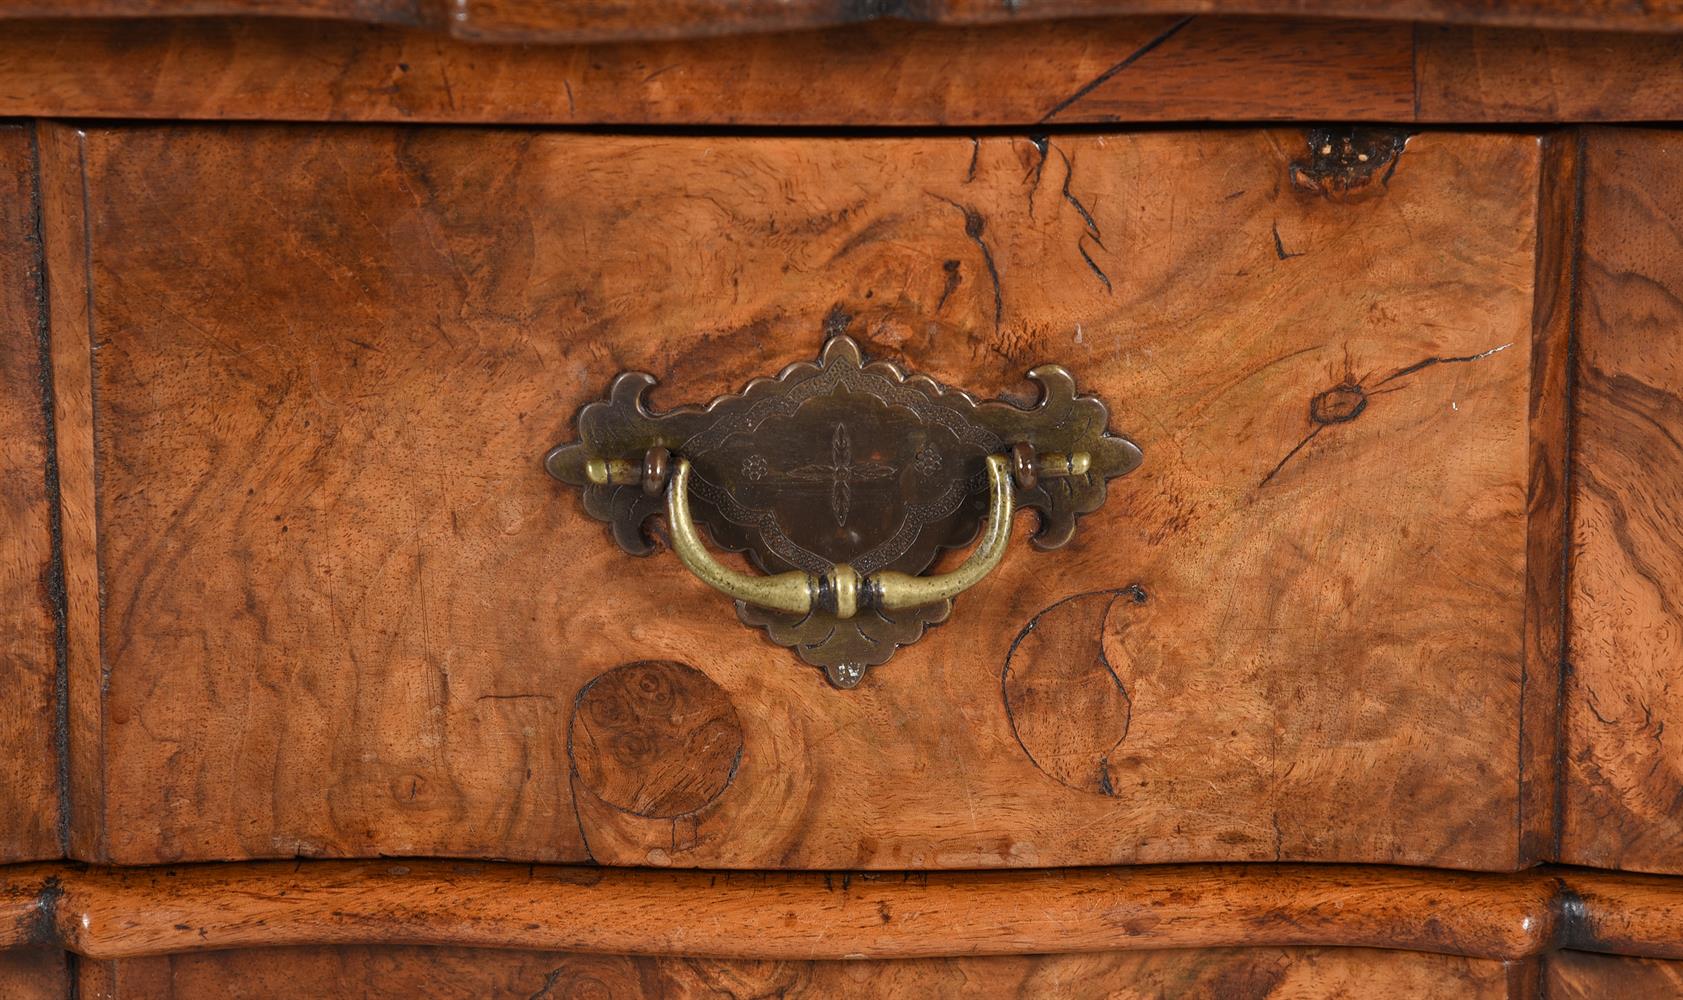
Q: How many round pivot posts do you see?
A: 2